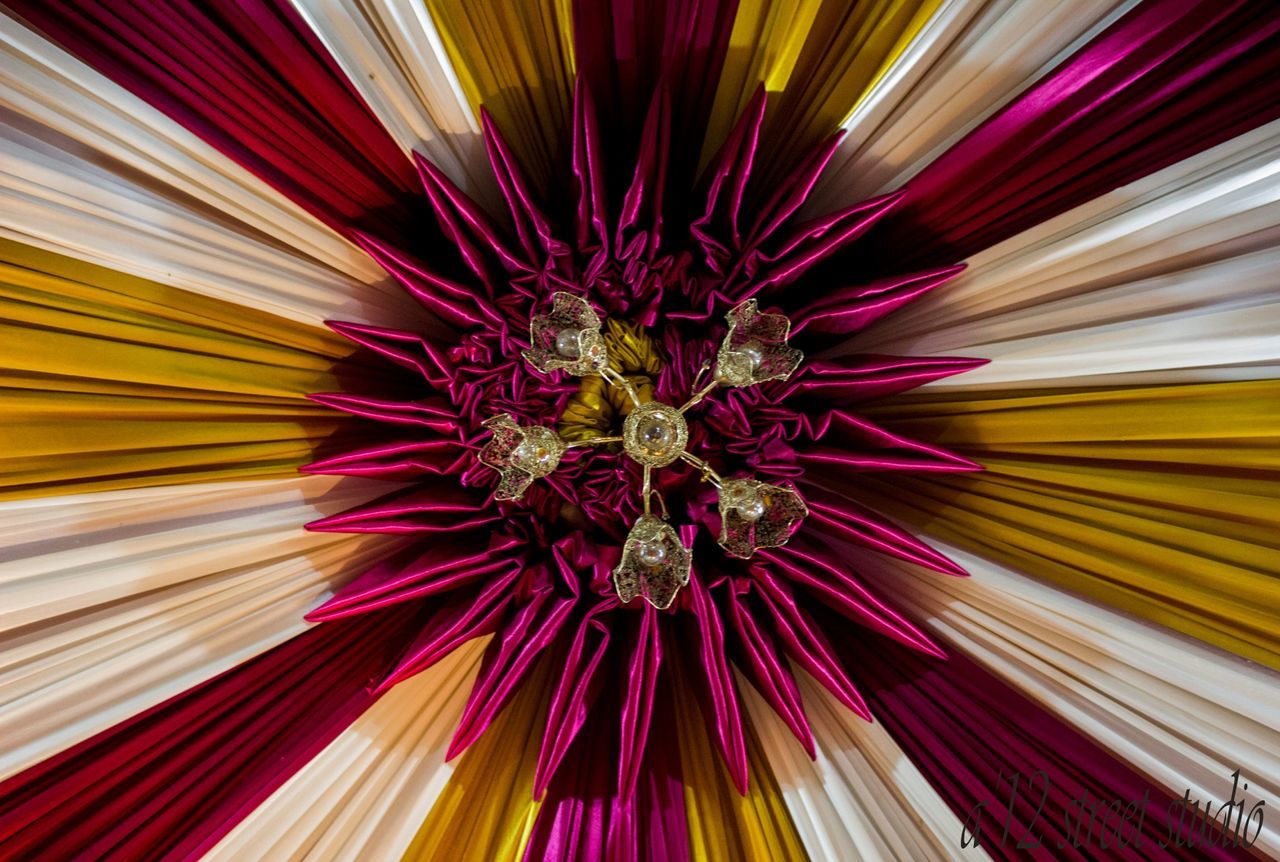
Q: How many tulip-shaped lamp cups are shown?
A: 5